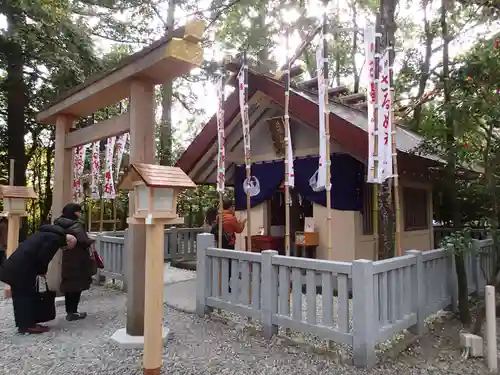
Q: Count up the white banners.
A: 10